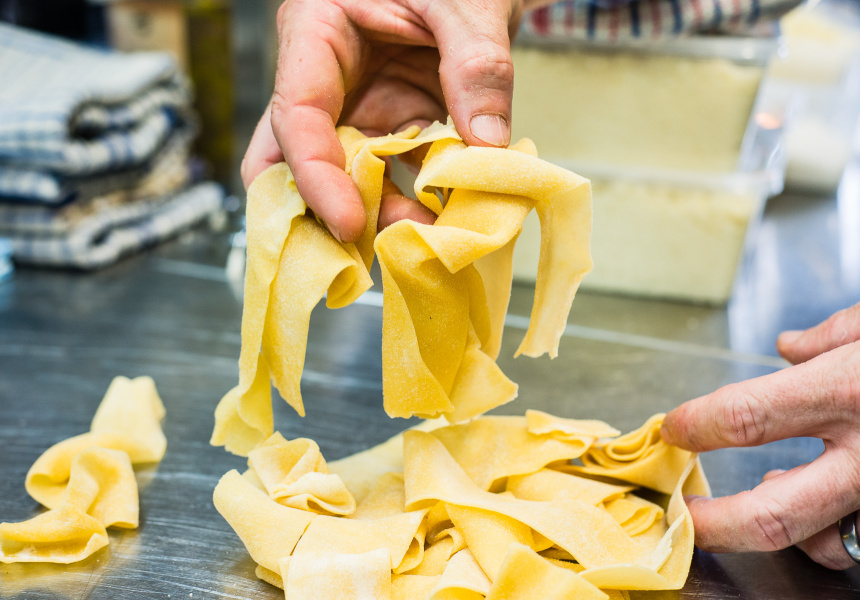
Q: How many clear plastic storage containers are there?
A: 2